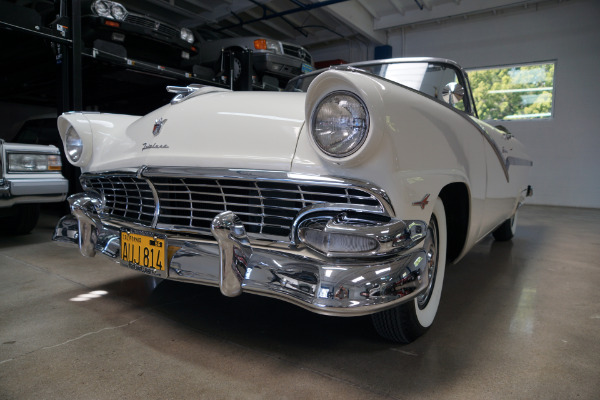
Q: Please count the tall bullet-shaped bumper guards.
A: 2